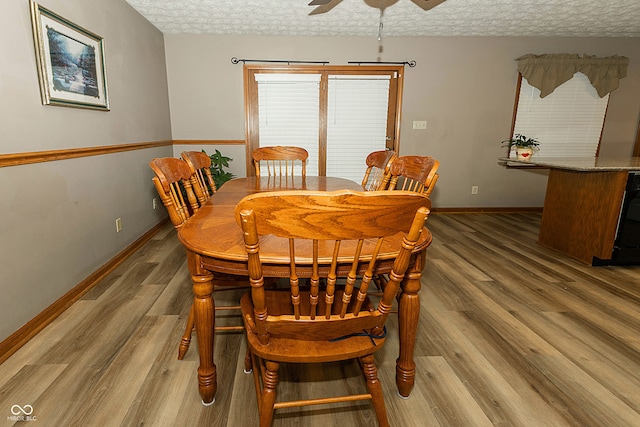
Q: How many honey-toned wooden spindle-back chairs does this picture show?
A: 6